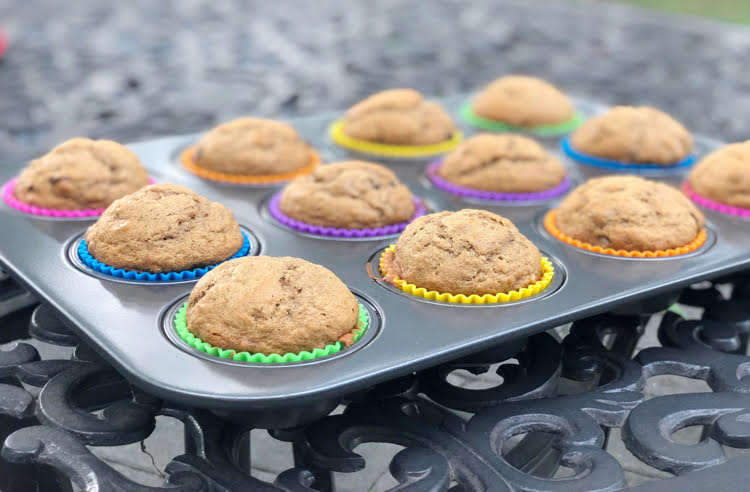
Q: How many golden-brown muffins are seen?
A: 12